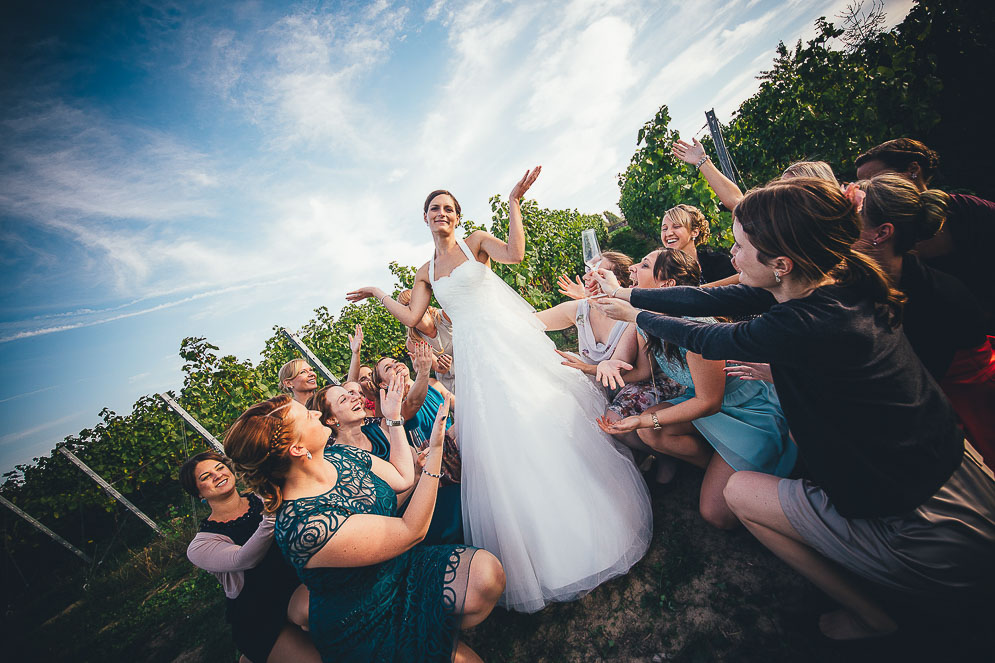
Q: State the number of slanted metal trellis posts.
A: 5